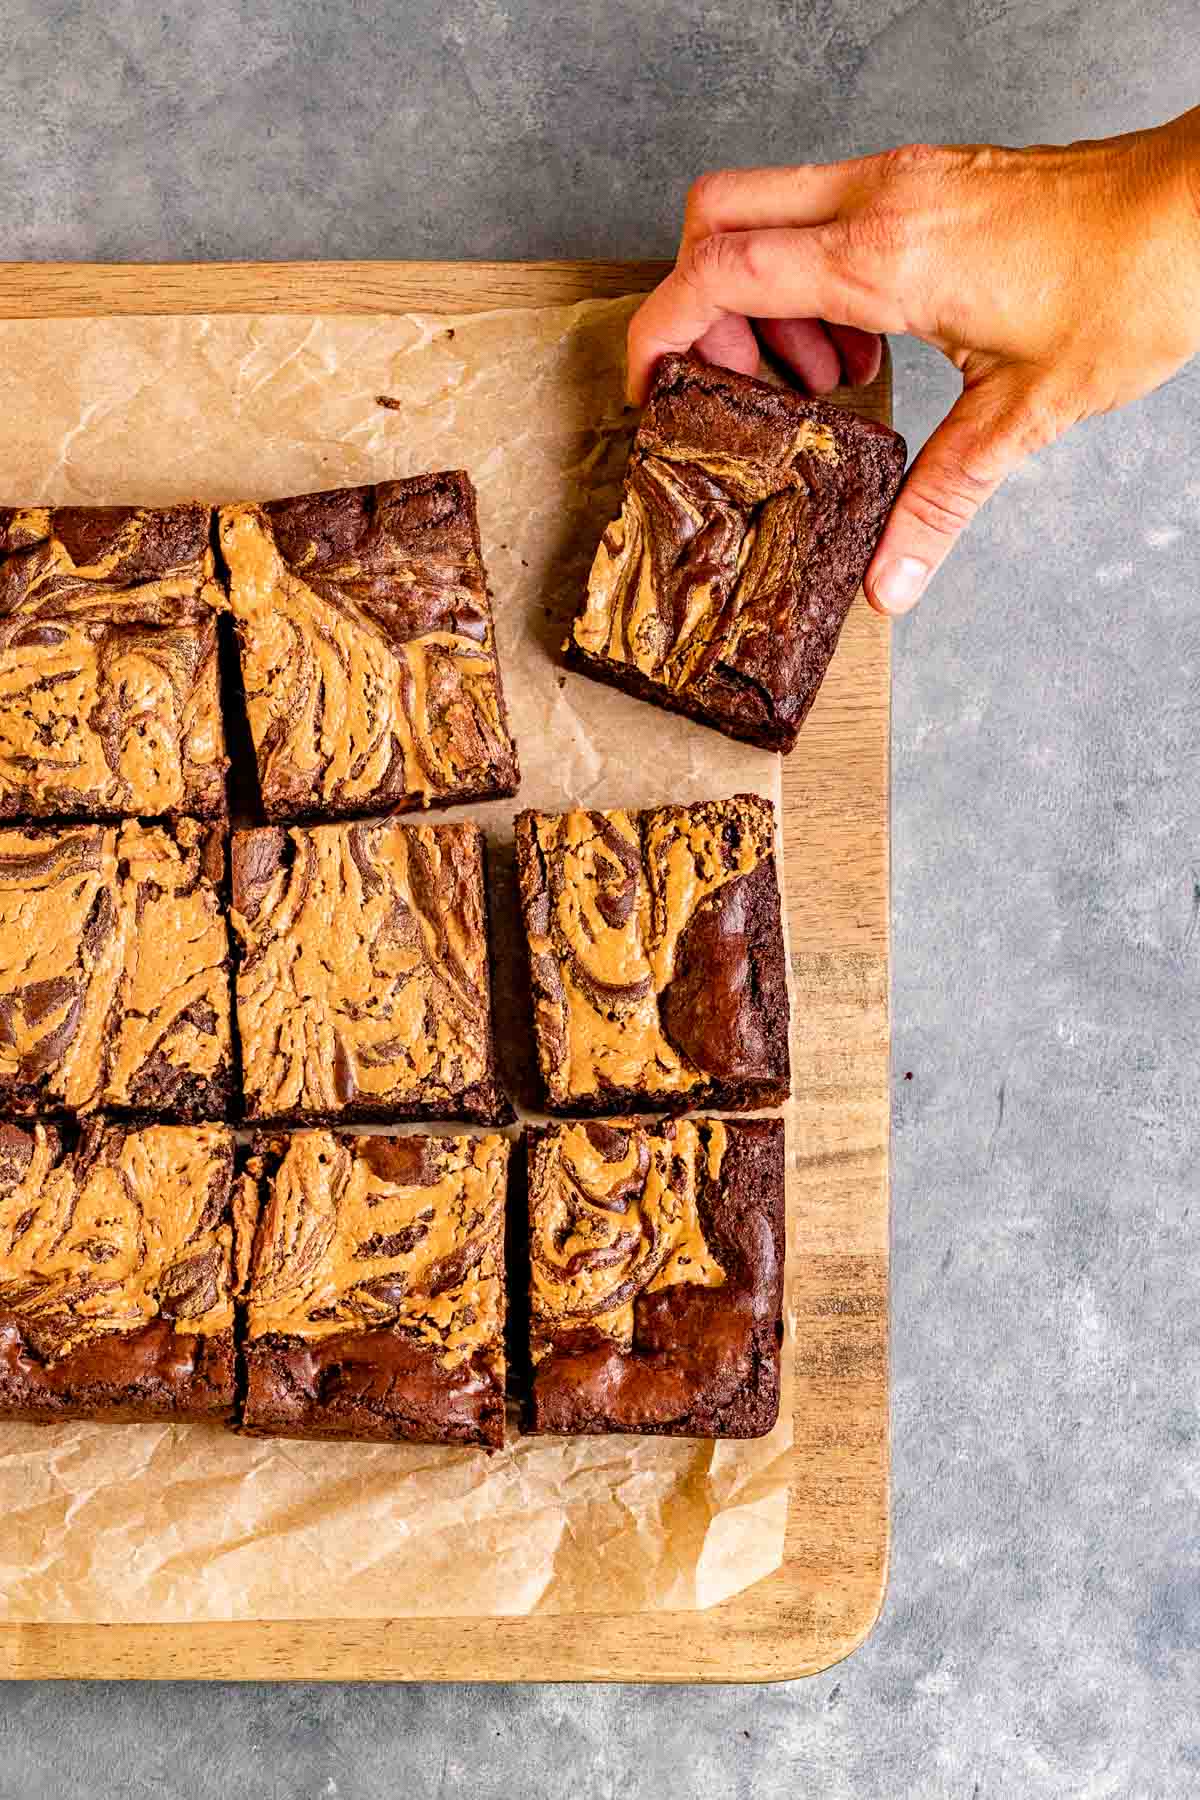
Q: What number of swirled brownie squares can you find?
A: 9